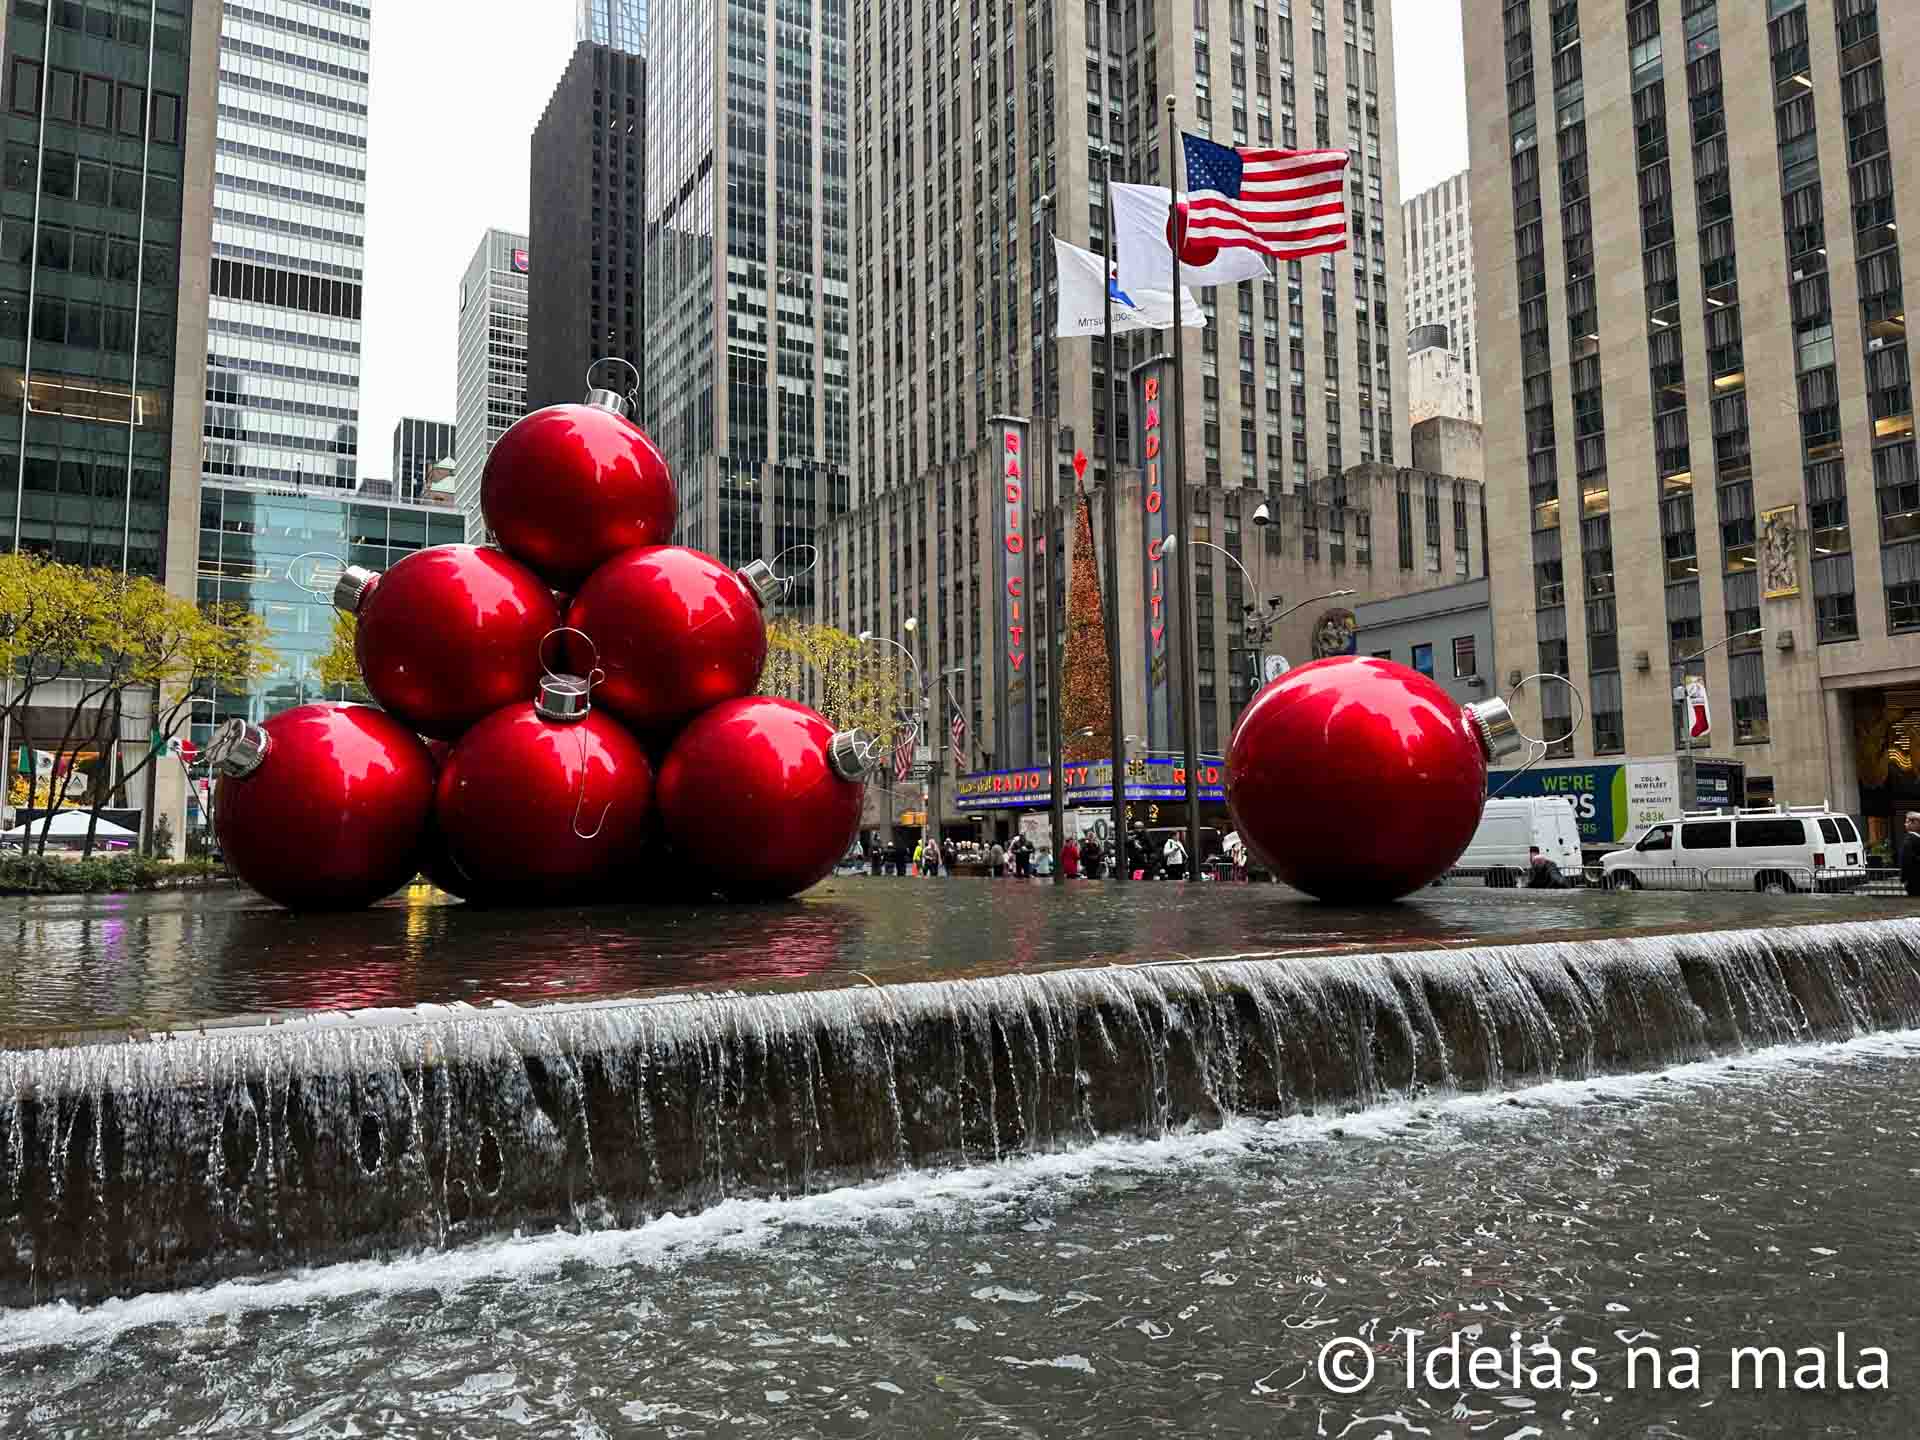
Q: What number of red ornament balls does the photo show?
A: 7